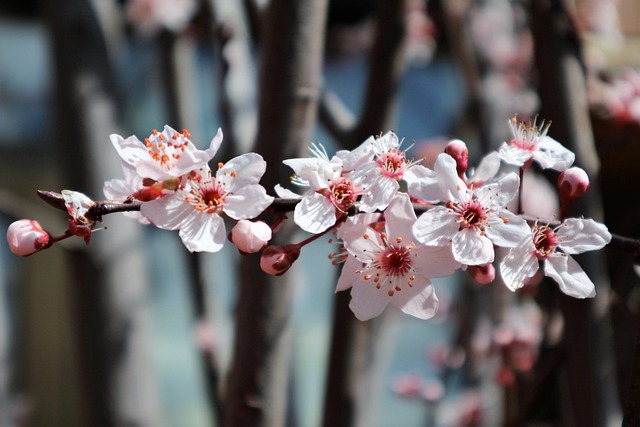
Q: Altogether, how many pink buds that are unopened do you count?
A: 6